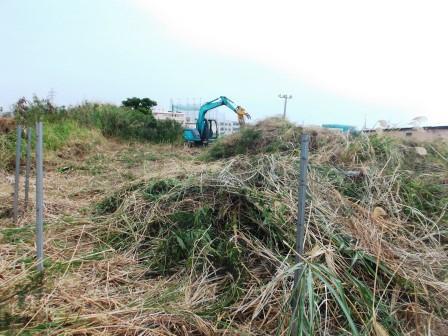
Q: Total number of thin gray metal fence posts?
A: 4